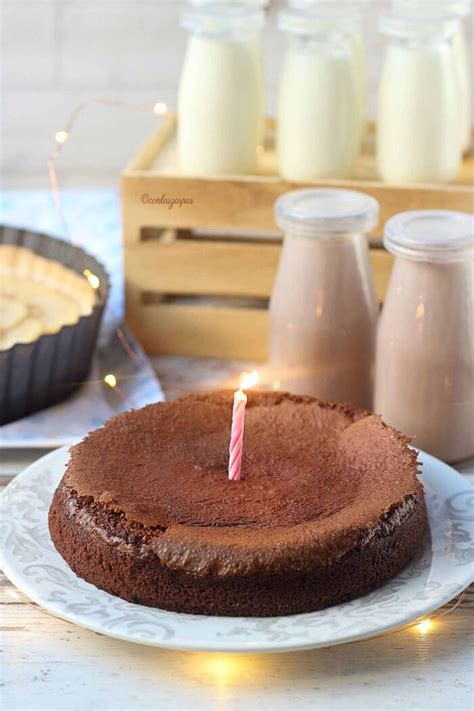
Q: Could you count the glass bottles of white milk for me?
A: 6